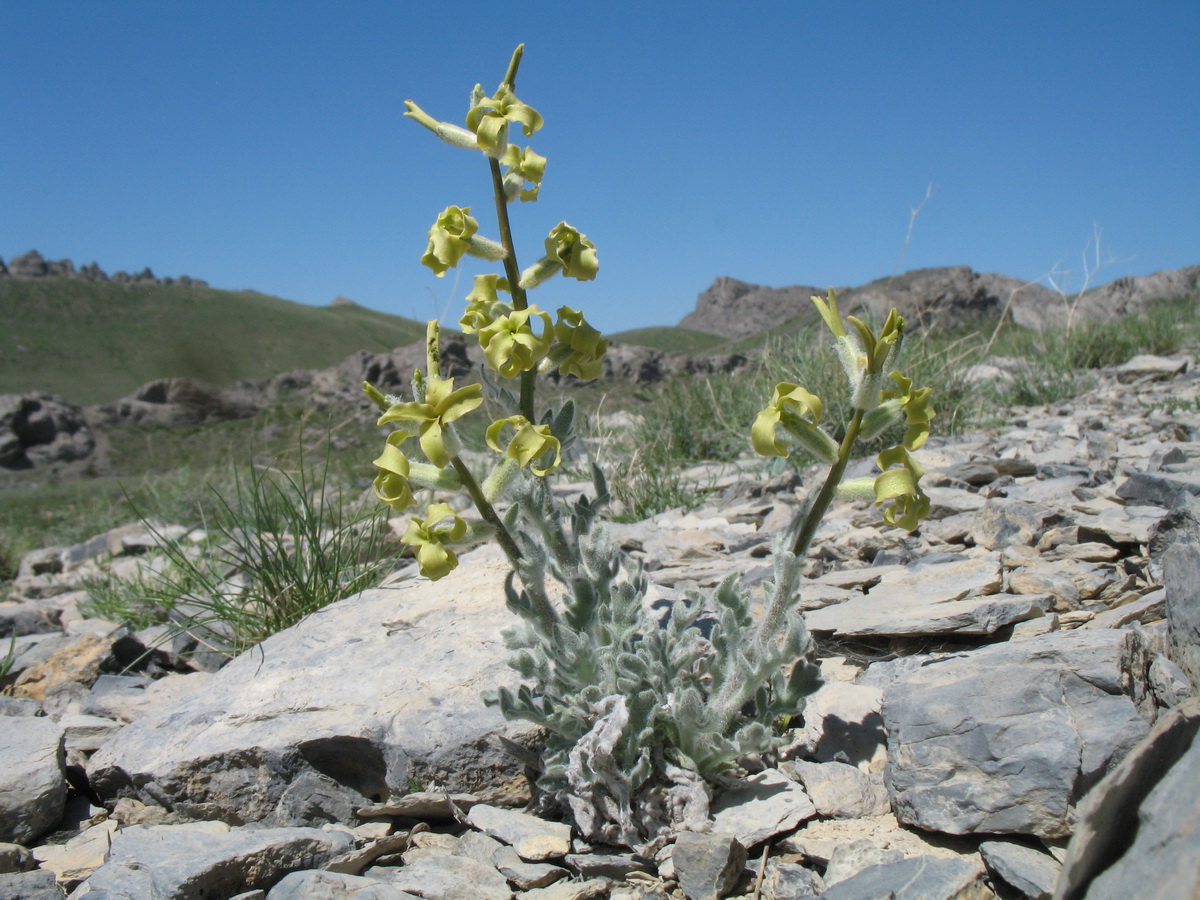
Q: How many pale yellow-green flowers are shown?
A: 14